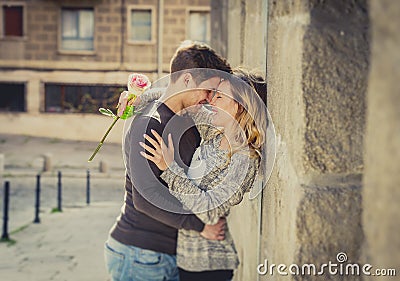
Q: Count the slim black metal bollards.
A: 4